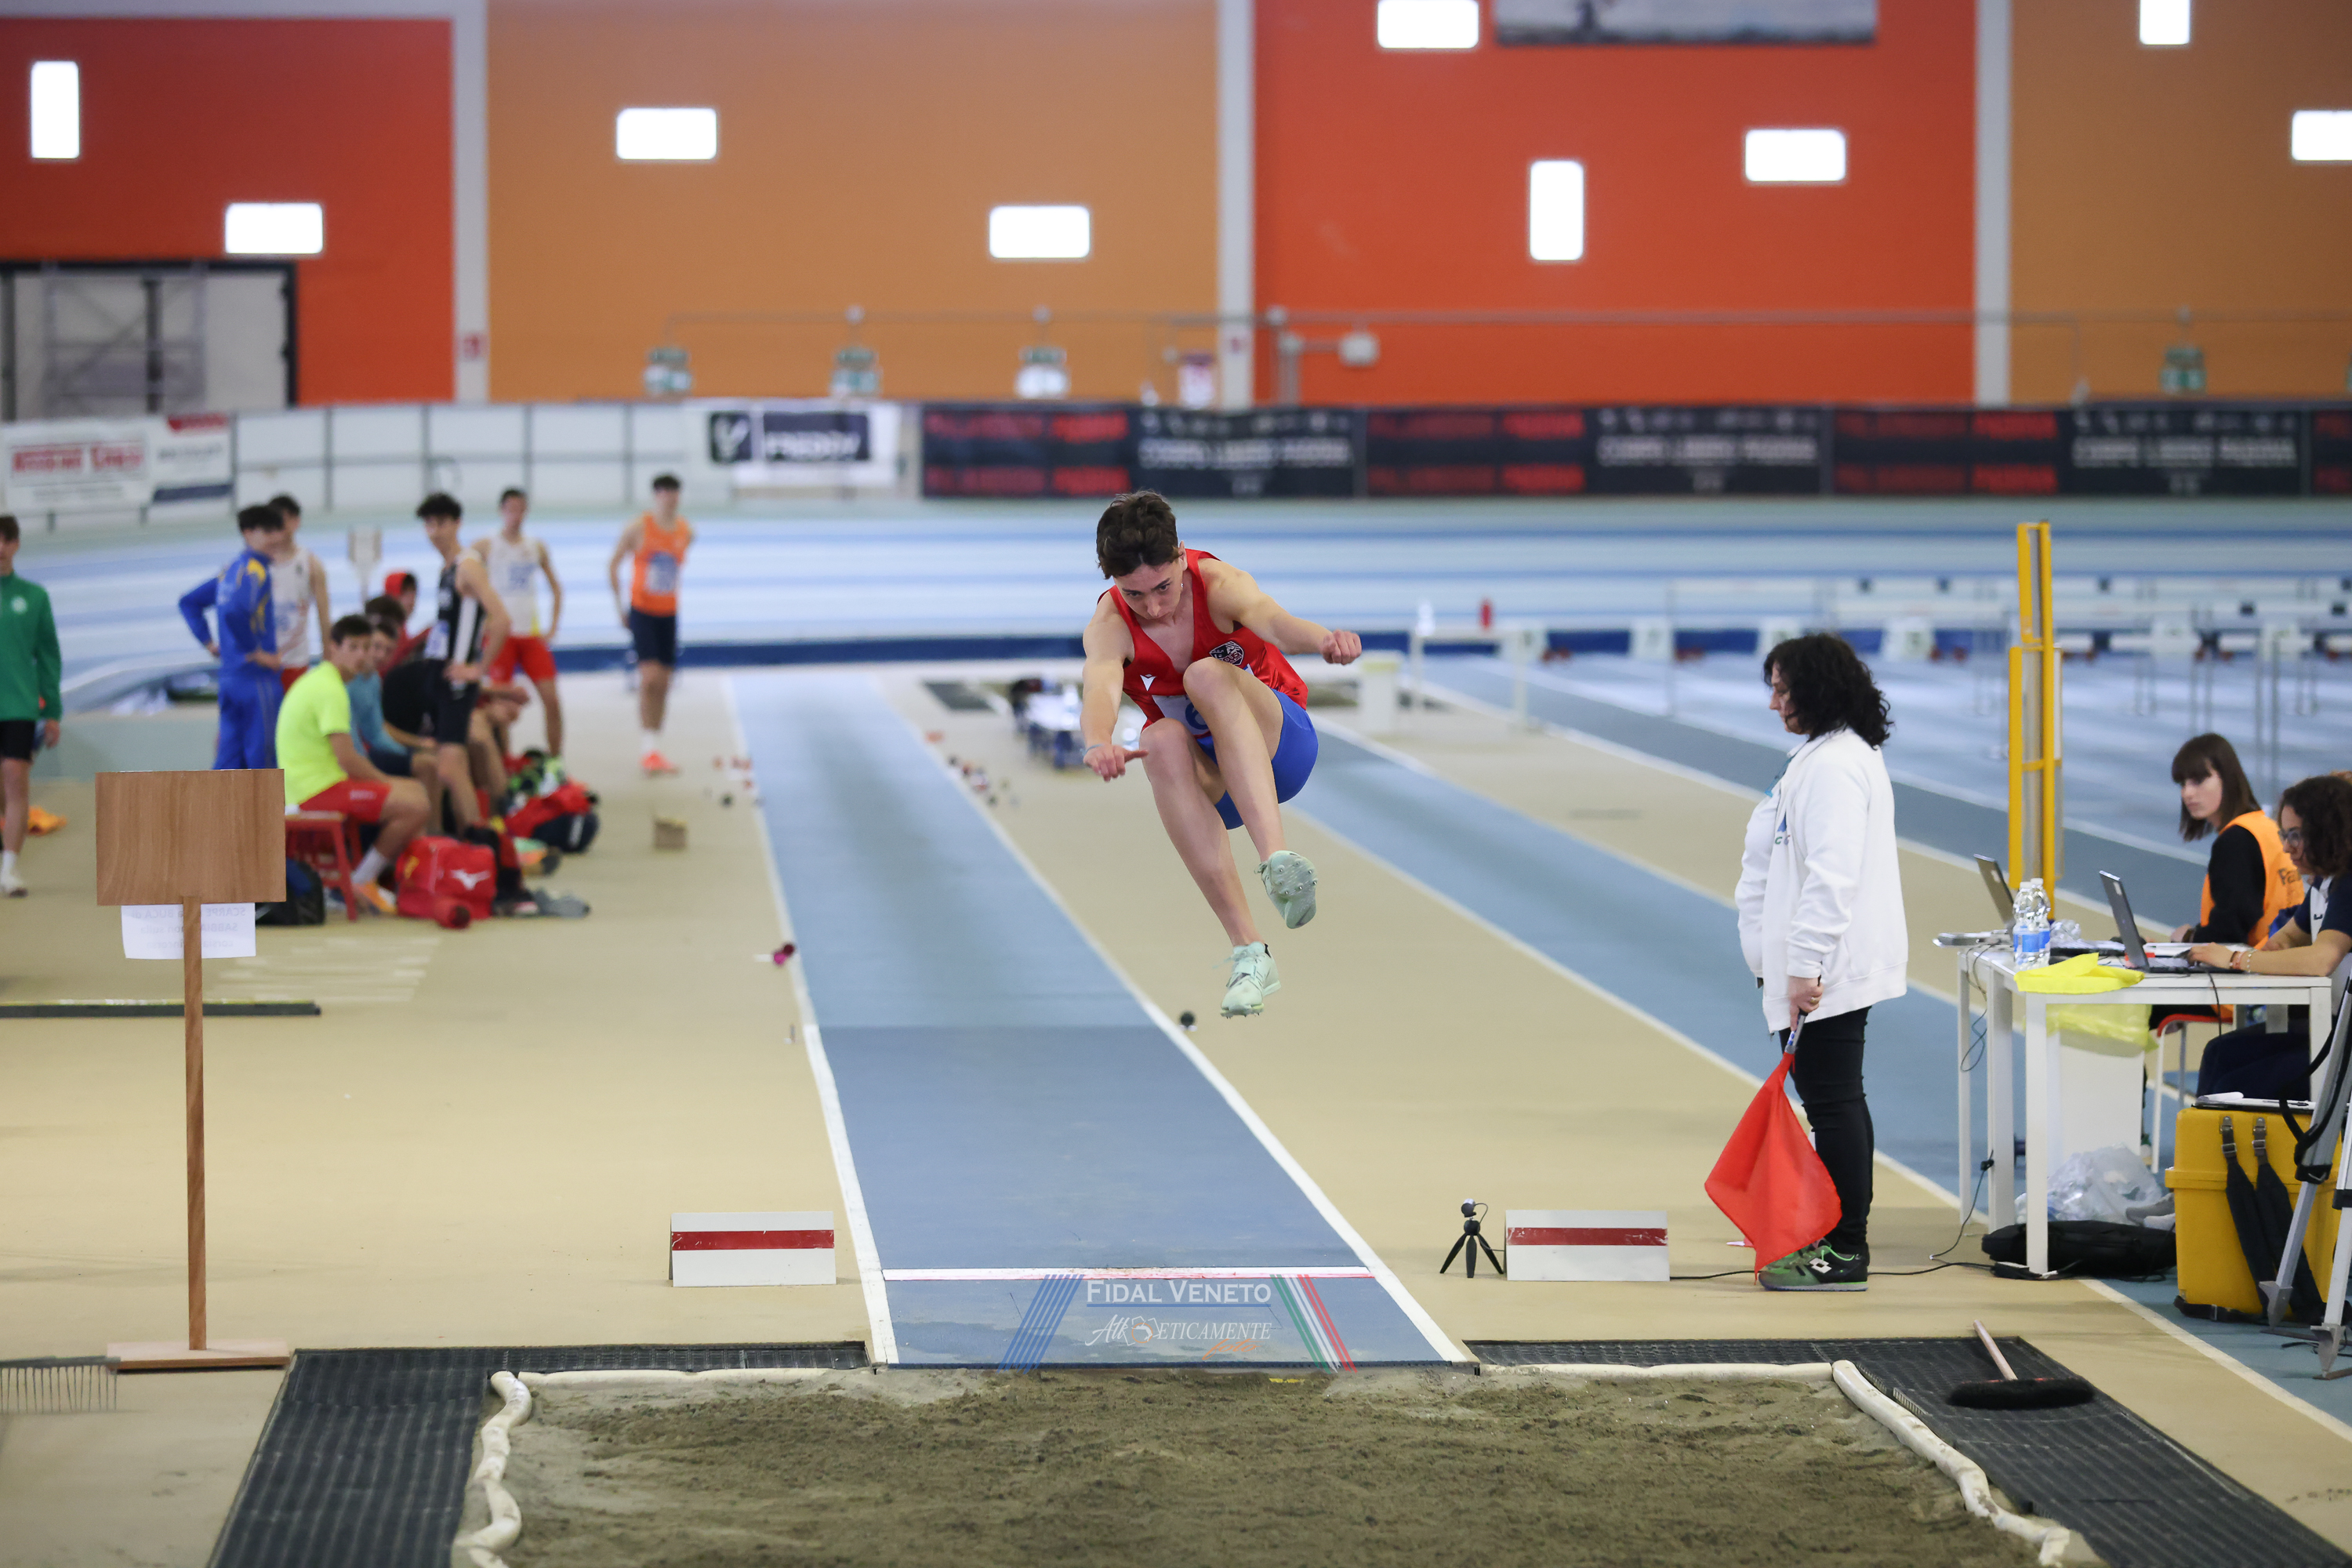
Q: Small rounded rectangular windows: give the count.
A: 9